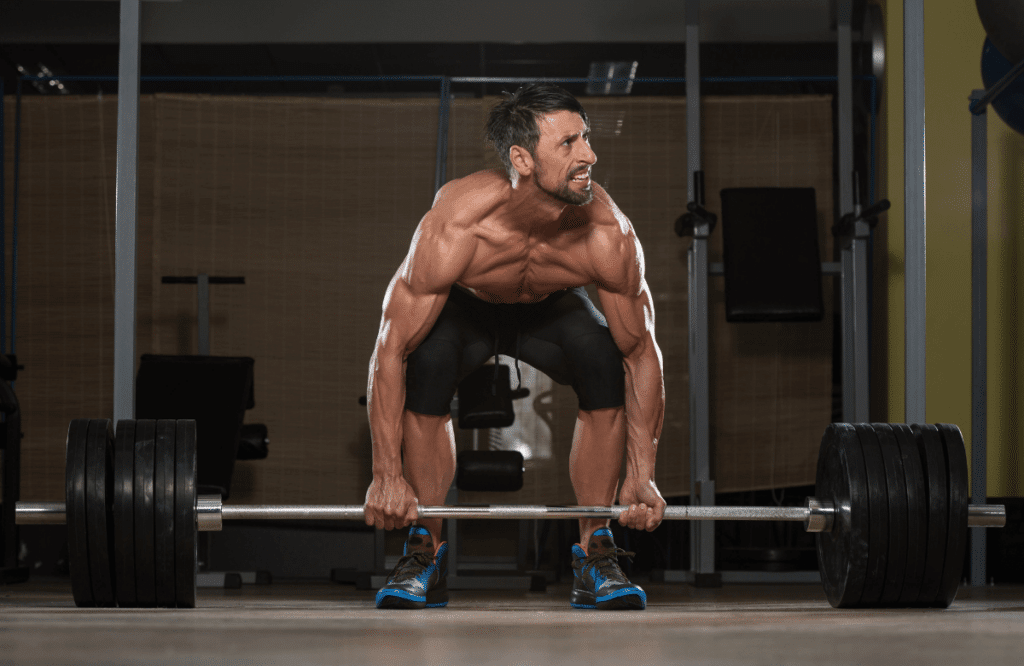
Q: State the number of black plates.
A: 12